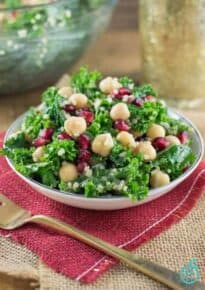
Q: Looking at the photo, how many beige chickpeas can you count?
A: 13